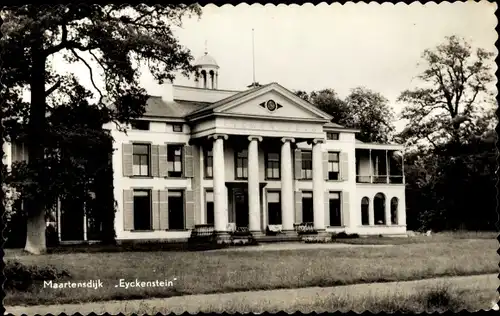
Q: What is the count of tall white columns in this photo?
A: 4